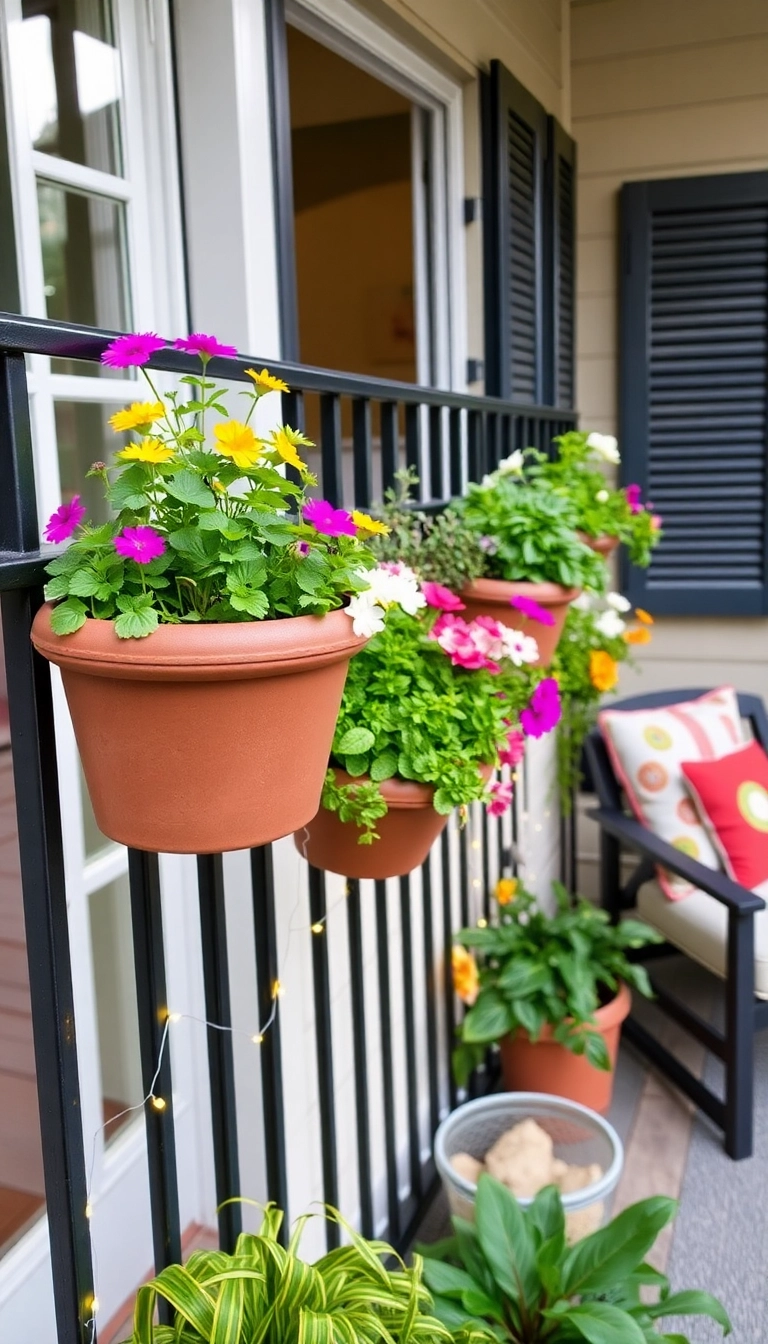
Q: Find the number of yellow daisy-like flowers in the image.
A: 6